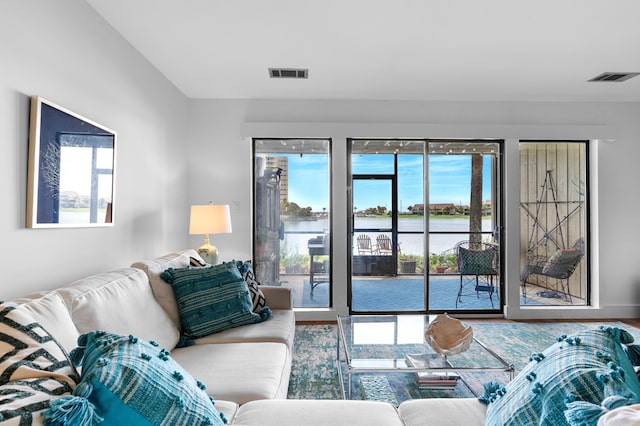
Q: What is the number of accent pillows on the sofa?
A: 5